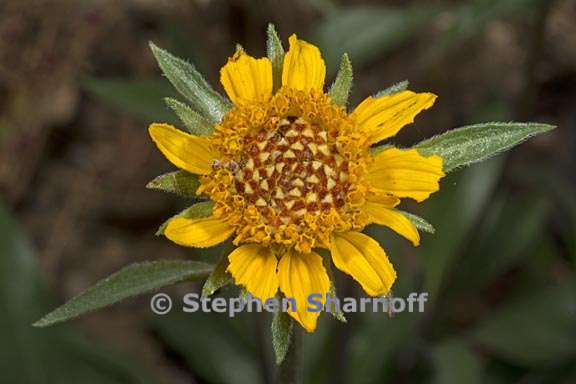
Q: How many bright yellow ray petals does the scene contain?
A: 10